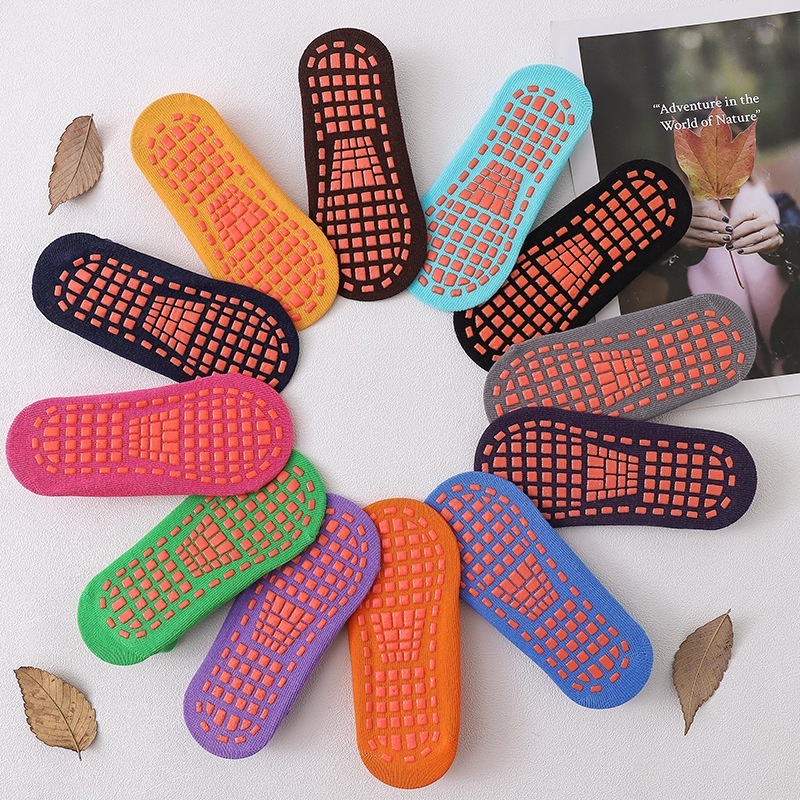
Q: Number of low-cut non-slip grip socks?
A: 12